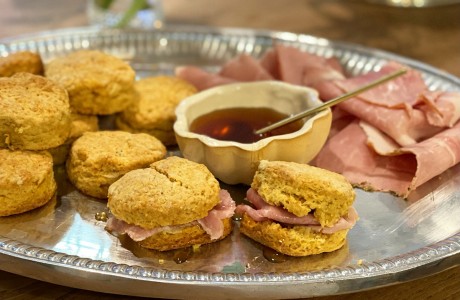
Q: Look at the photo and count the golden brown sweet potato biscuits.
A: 9